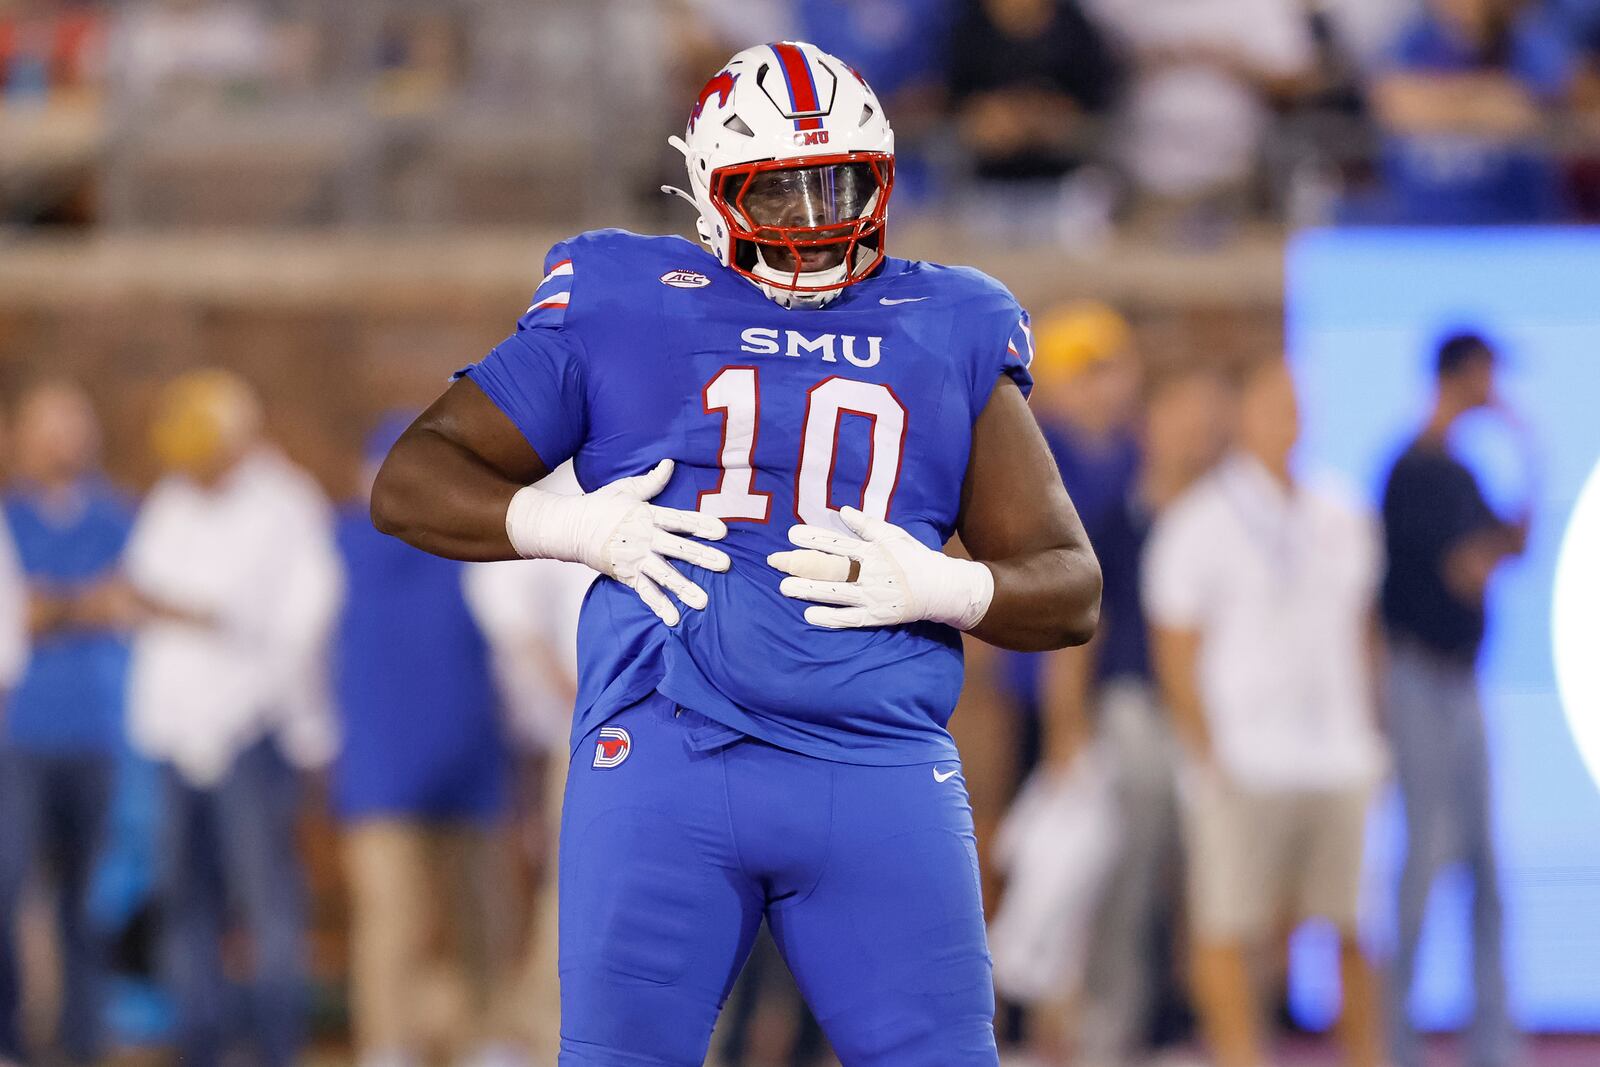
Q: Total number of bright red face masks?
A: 1